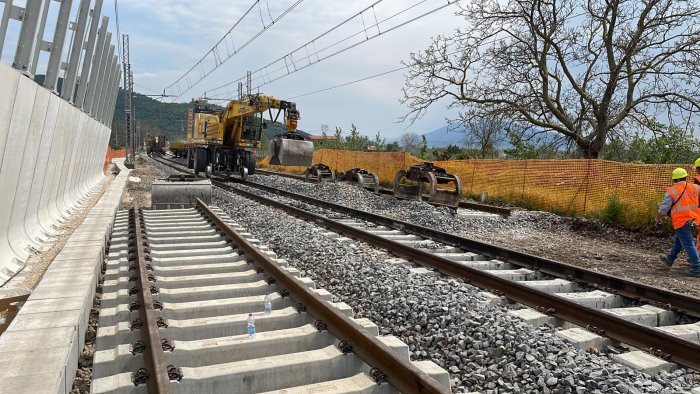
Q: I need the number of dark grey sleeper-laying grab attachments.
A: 3